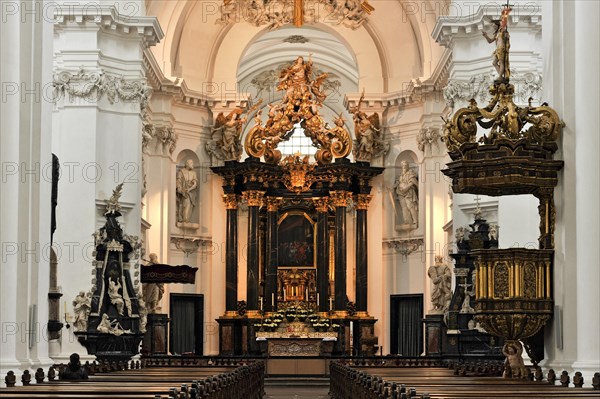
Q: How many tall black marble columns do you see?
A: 6